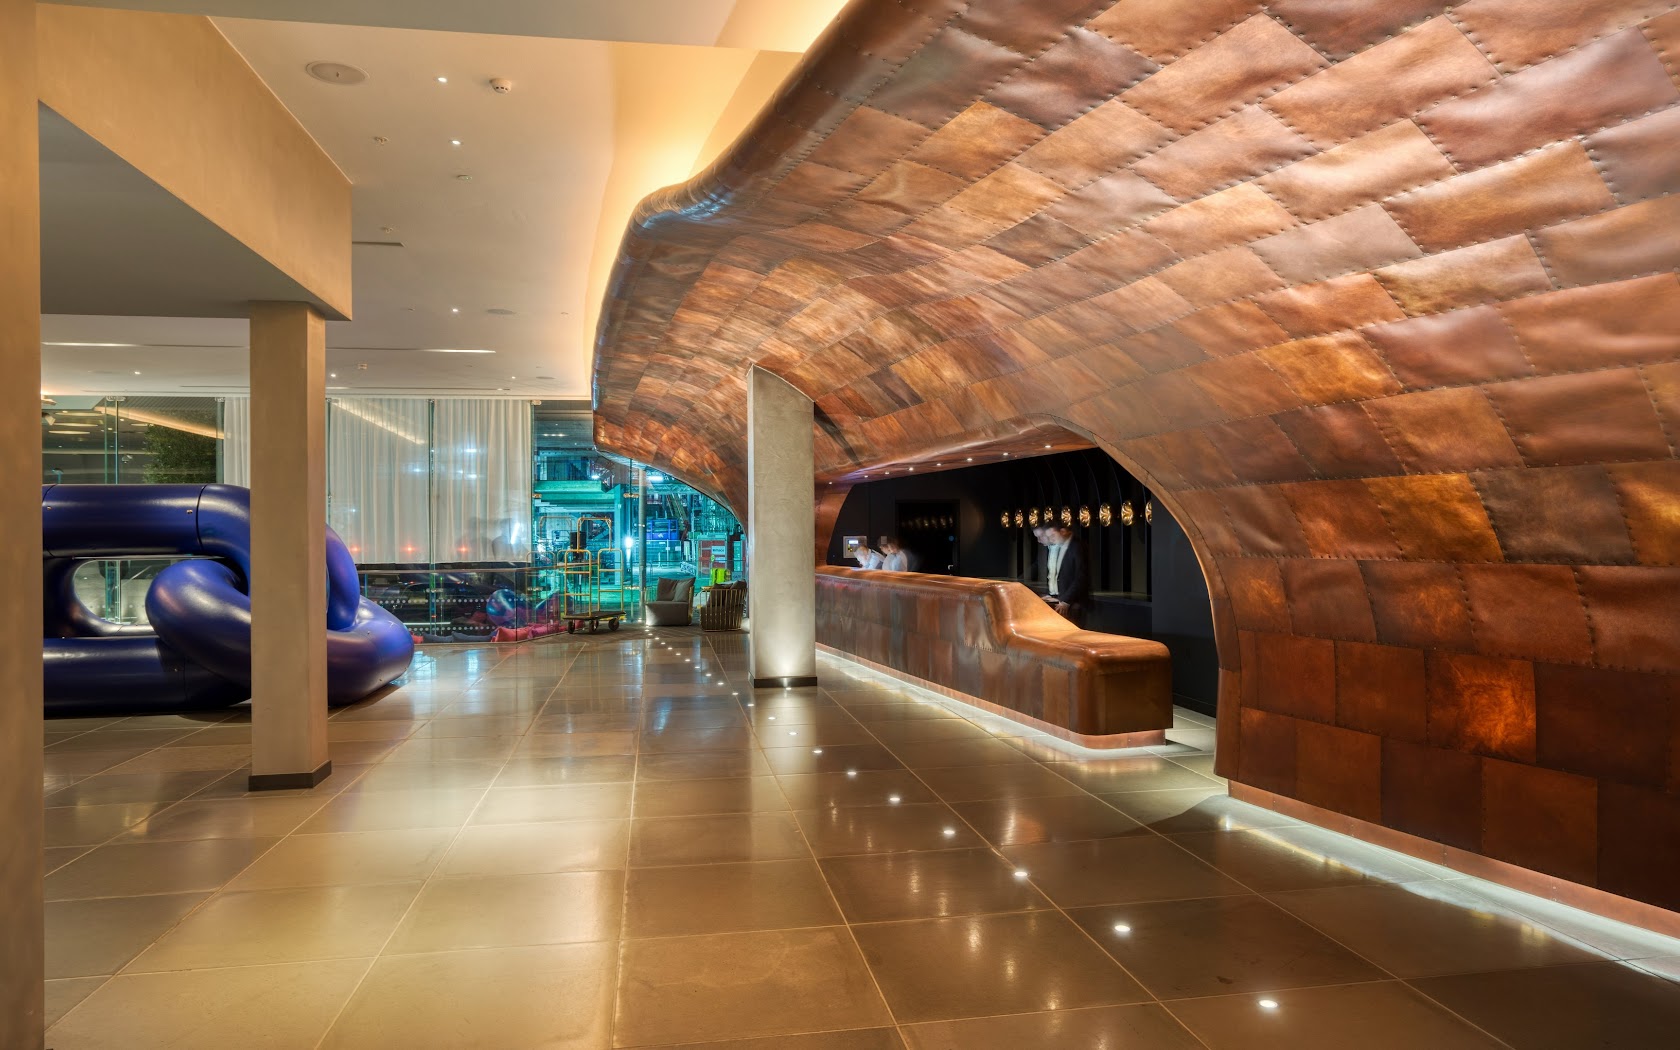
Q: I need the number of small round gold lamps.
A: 9